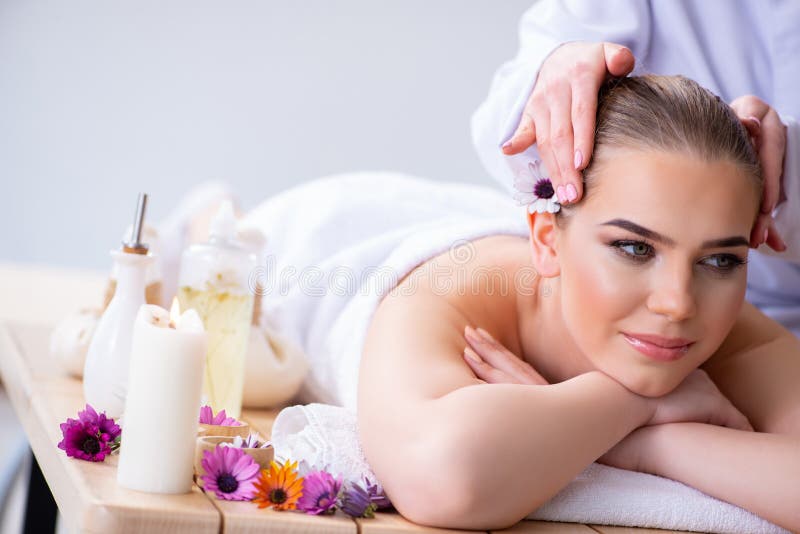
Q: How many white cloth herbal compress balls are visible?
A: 2